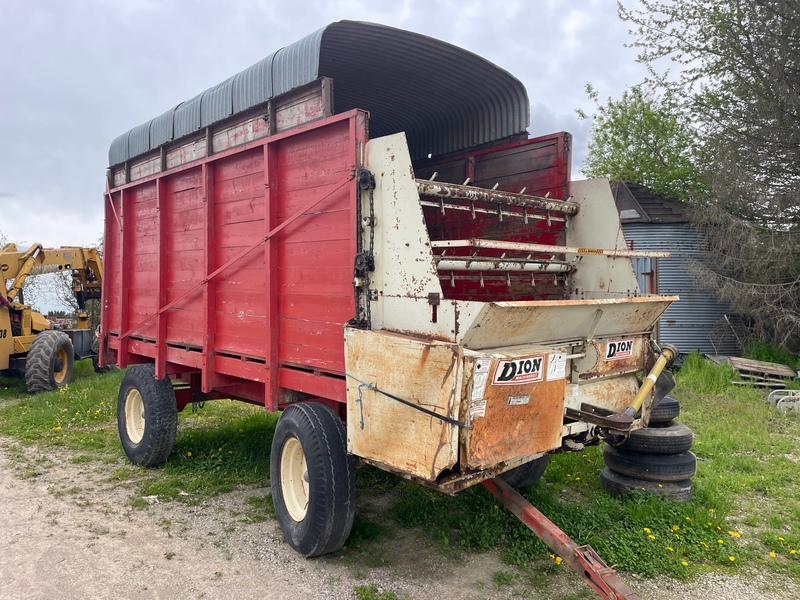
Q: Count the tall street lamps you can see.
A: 0